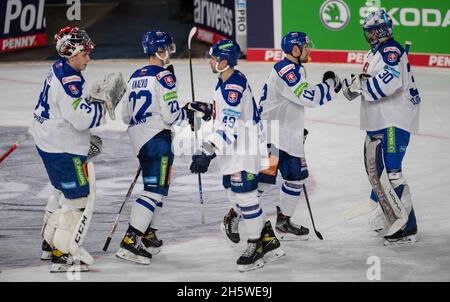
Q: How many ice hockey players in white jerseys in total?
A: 5